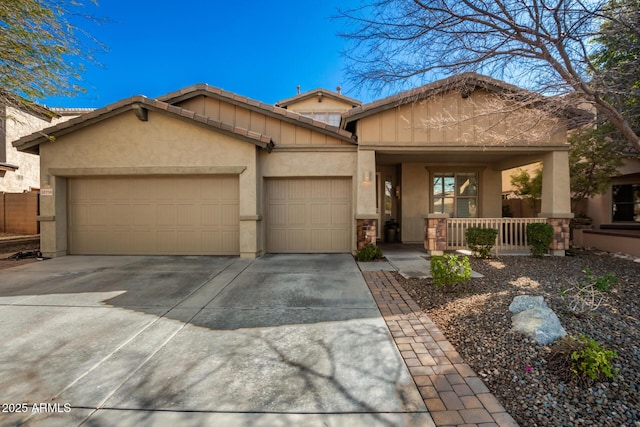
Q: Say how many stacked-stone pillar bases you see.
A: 3